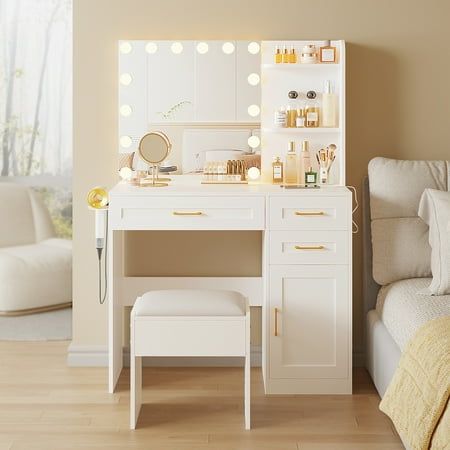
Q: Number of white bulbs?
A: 14